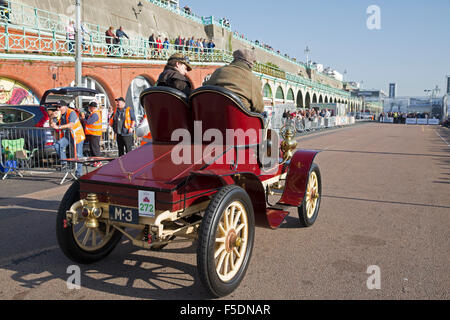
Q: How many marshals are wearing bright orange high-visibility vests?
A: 3